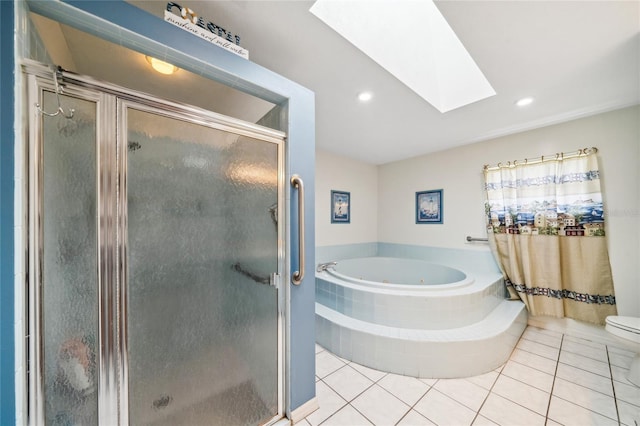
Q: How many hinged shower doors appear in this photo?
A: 1